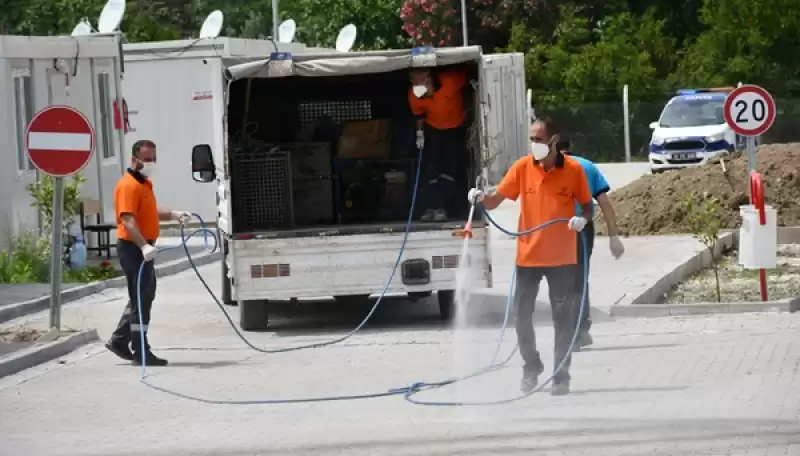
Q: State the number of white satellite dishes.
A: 5